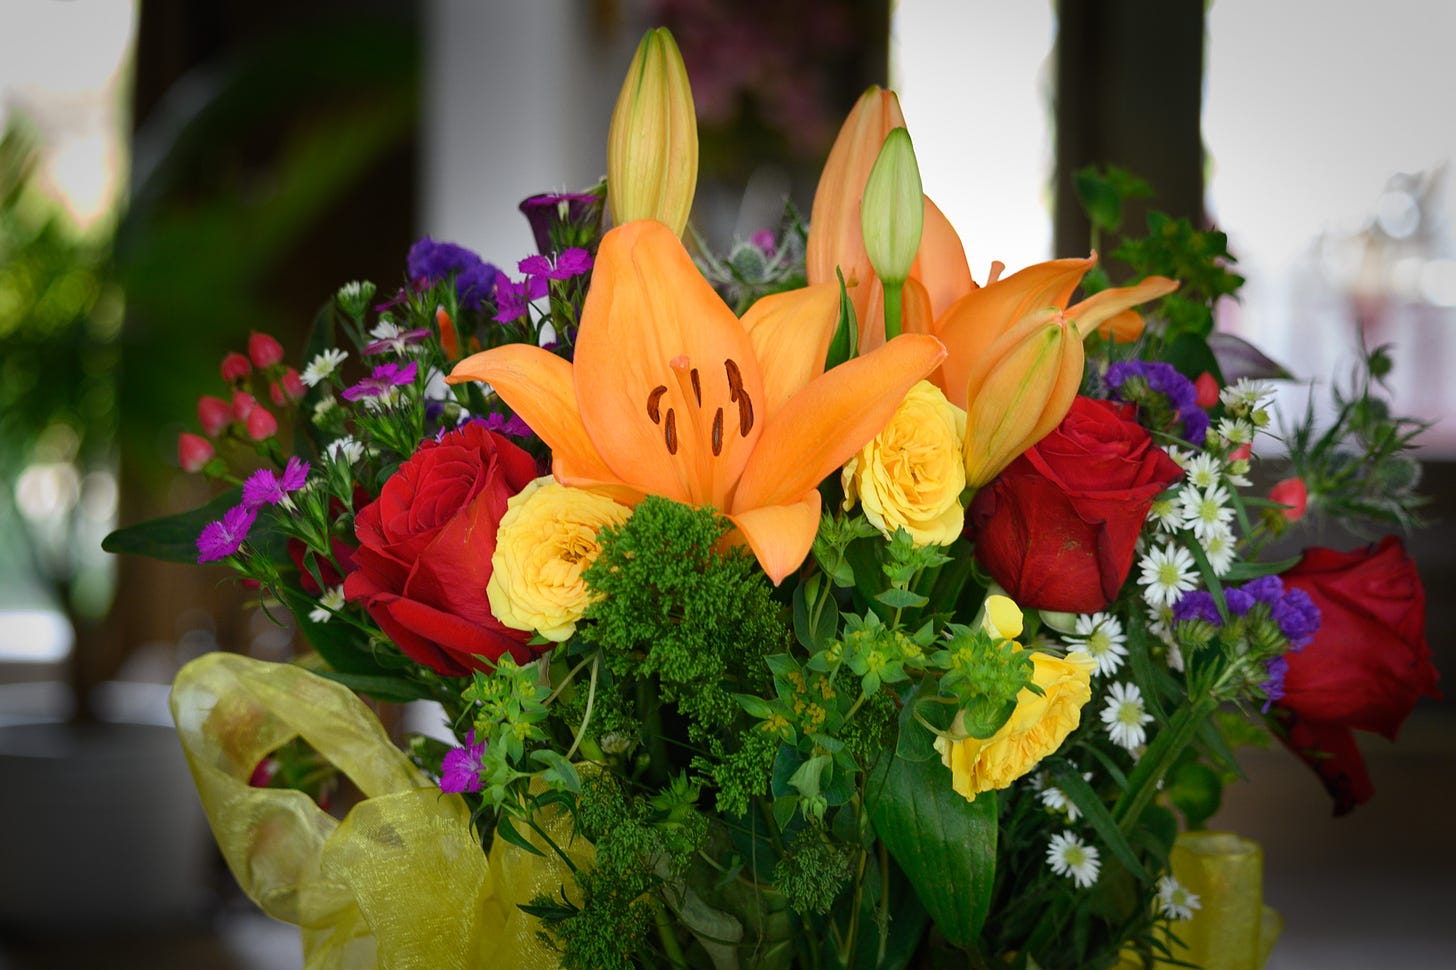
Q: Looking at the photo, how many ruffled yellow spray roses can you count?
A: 3